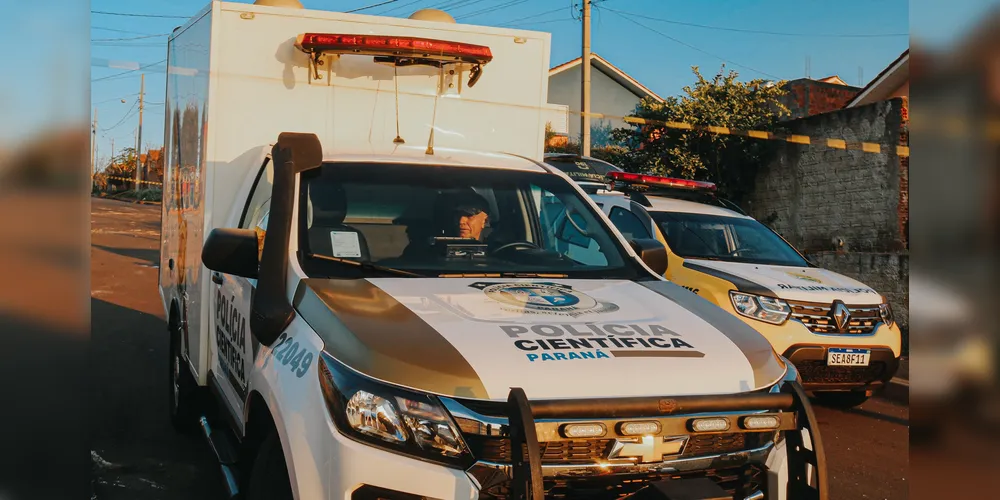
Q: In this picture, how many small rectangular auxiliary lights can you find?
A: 4